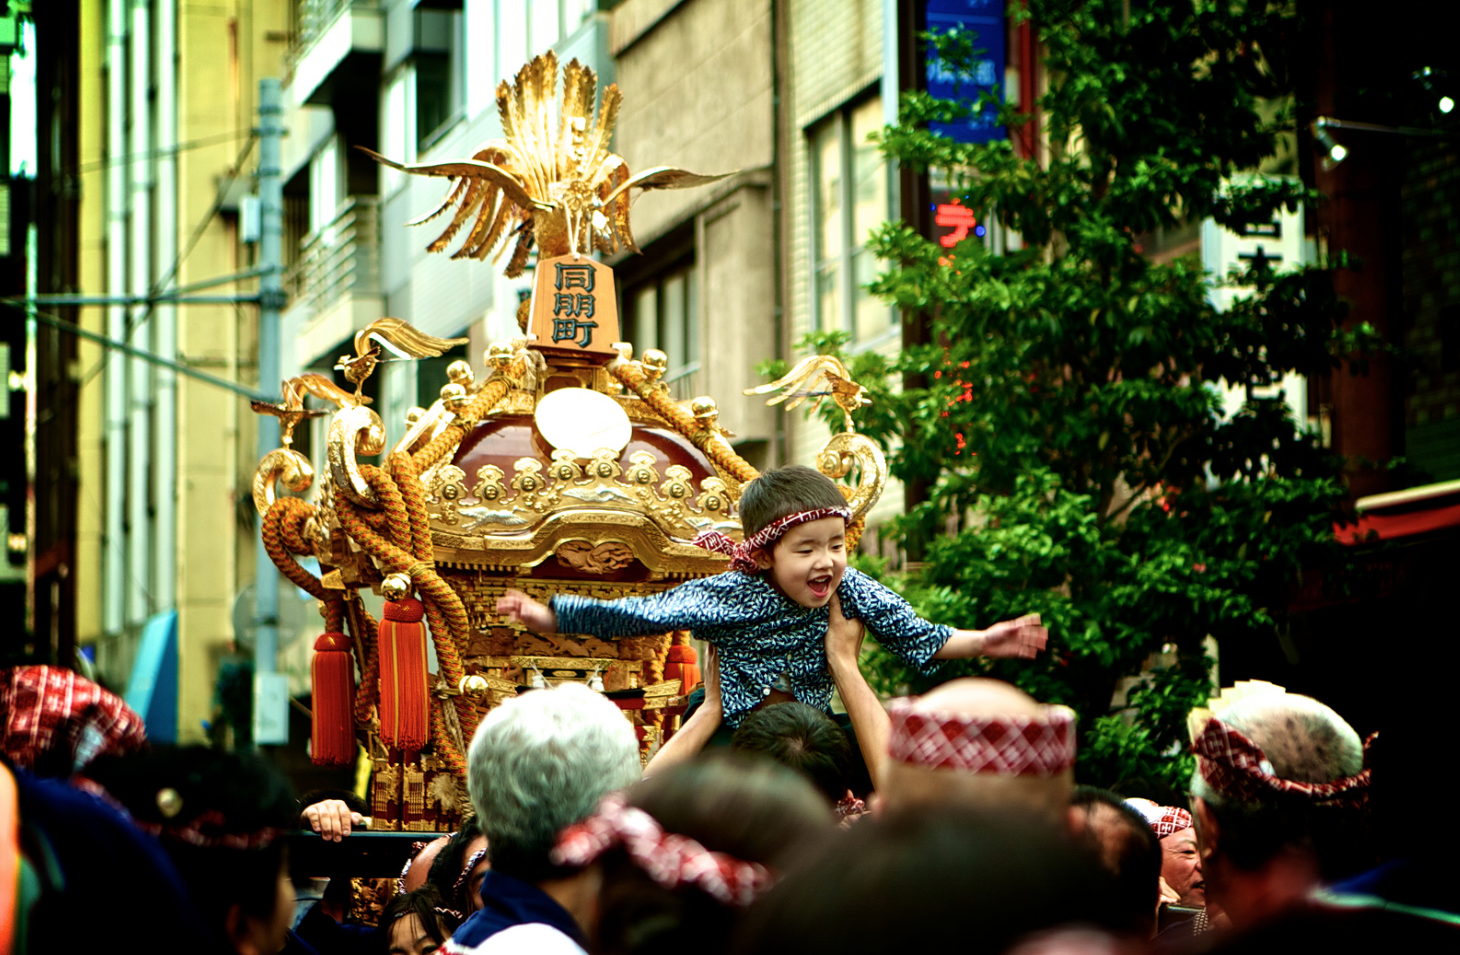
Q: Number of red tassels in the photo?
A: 3